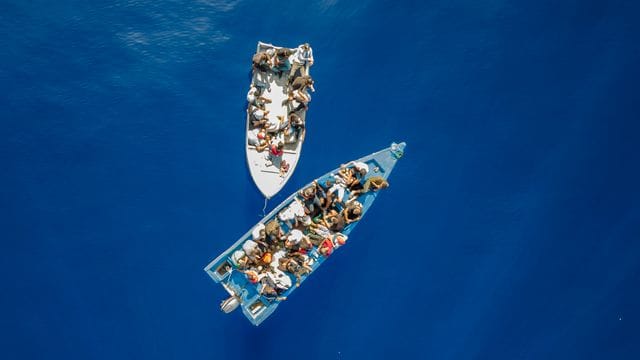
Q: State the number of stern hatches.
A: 2